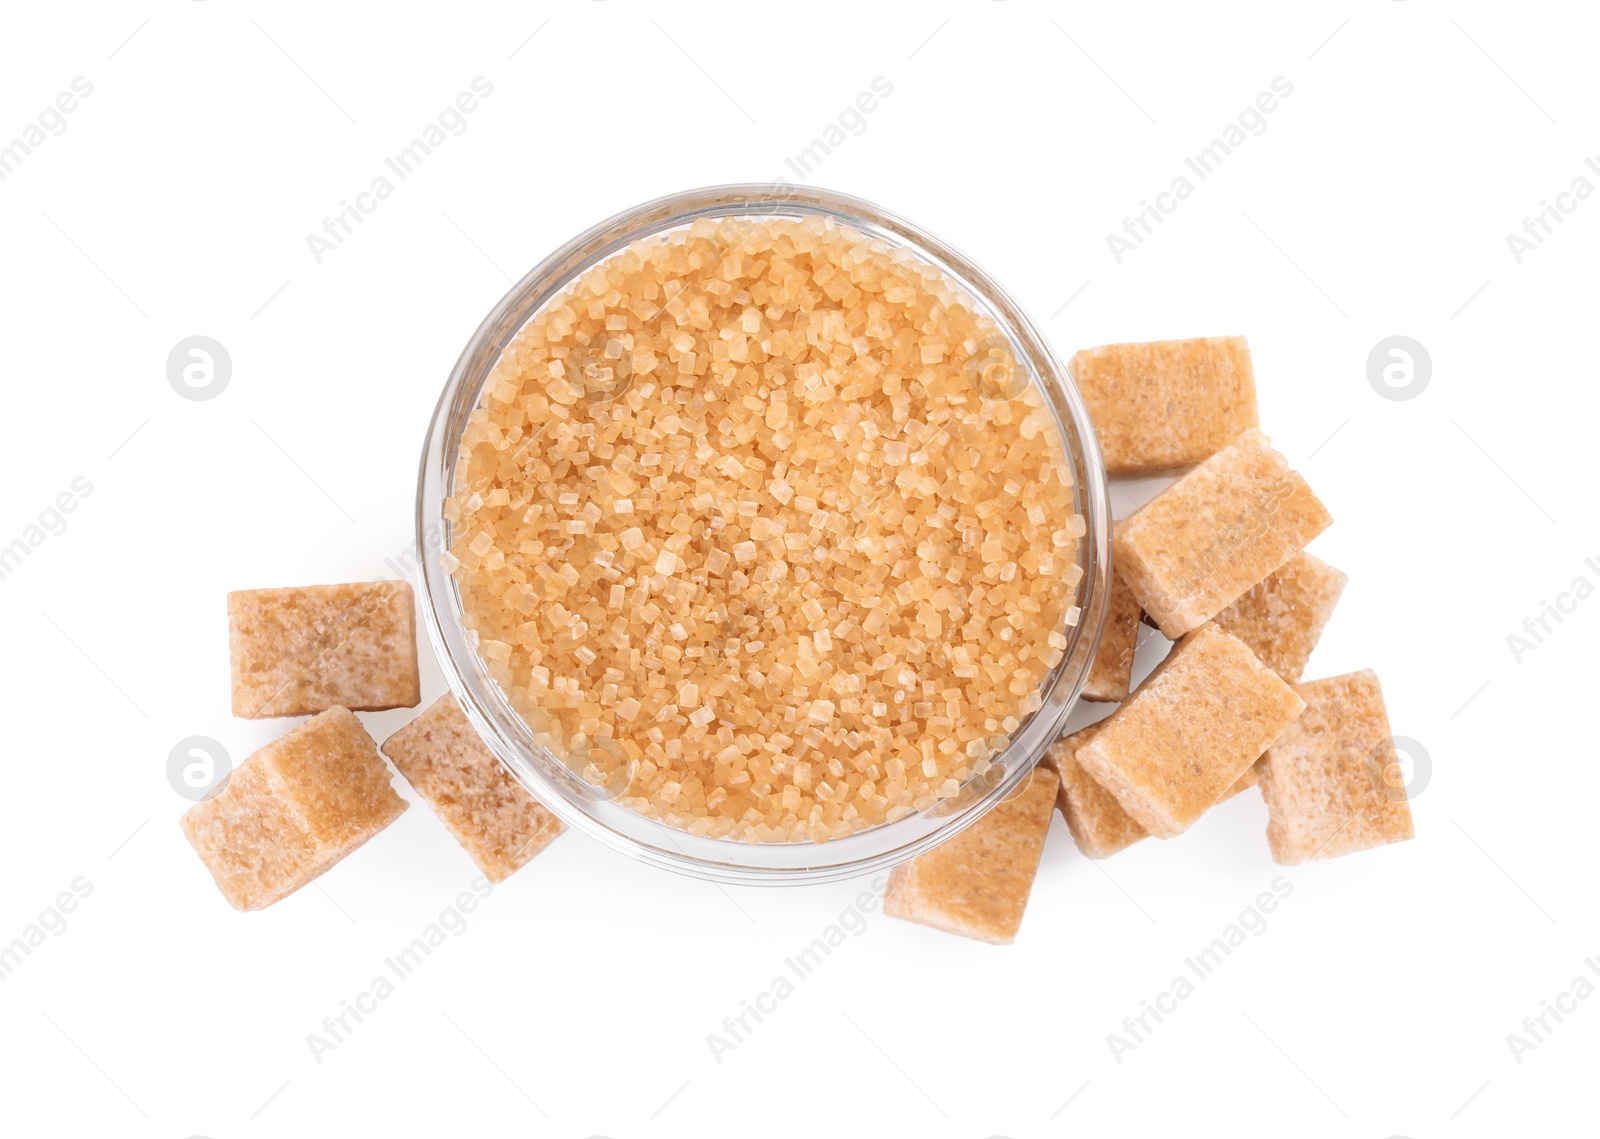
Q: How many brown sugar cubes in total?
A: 11